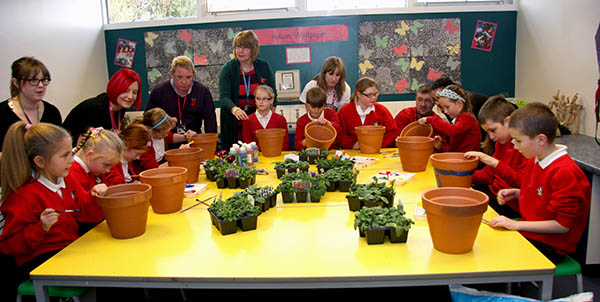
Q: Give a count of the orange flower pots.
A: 11